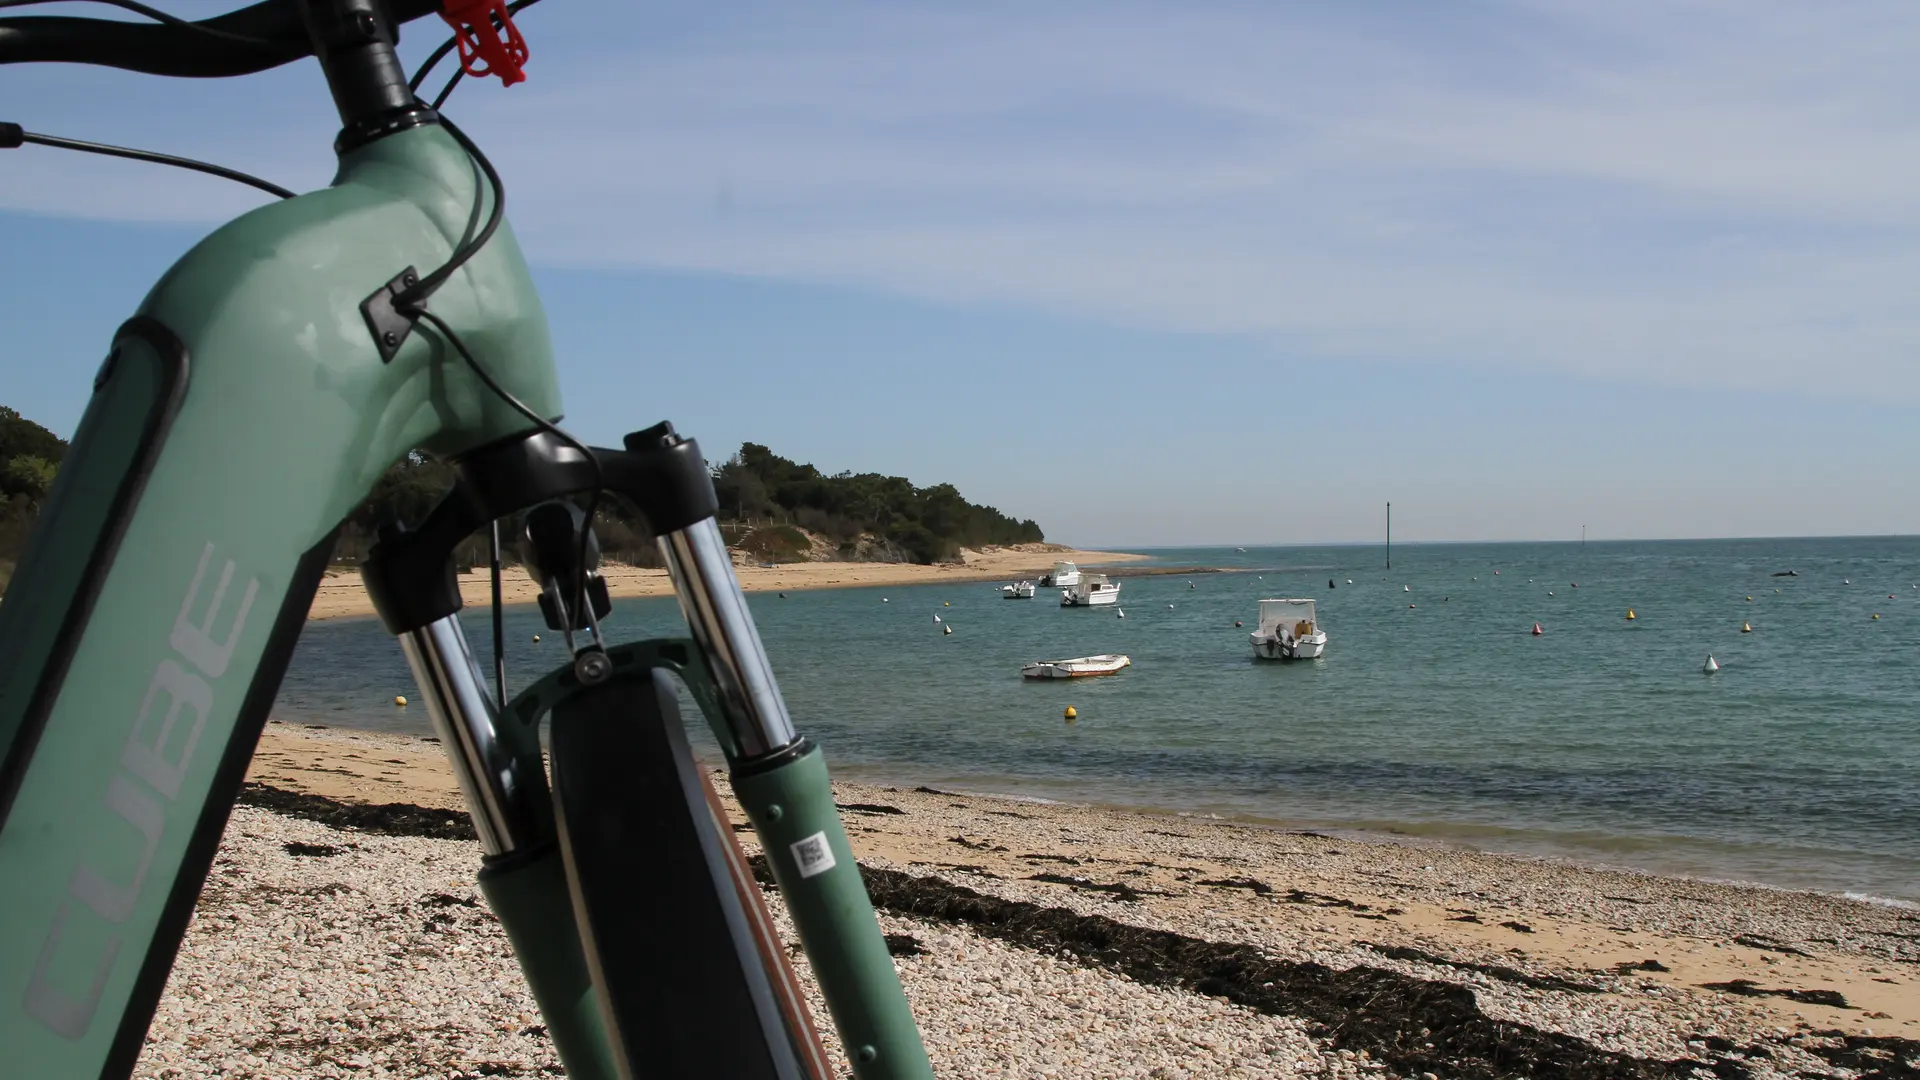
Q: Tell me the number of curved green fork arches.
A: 1